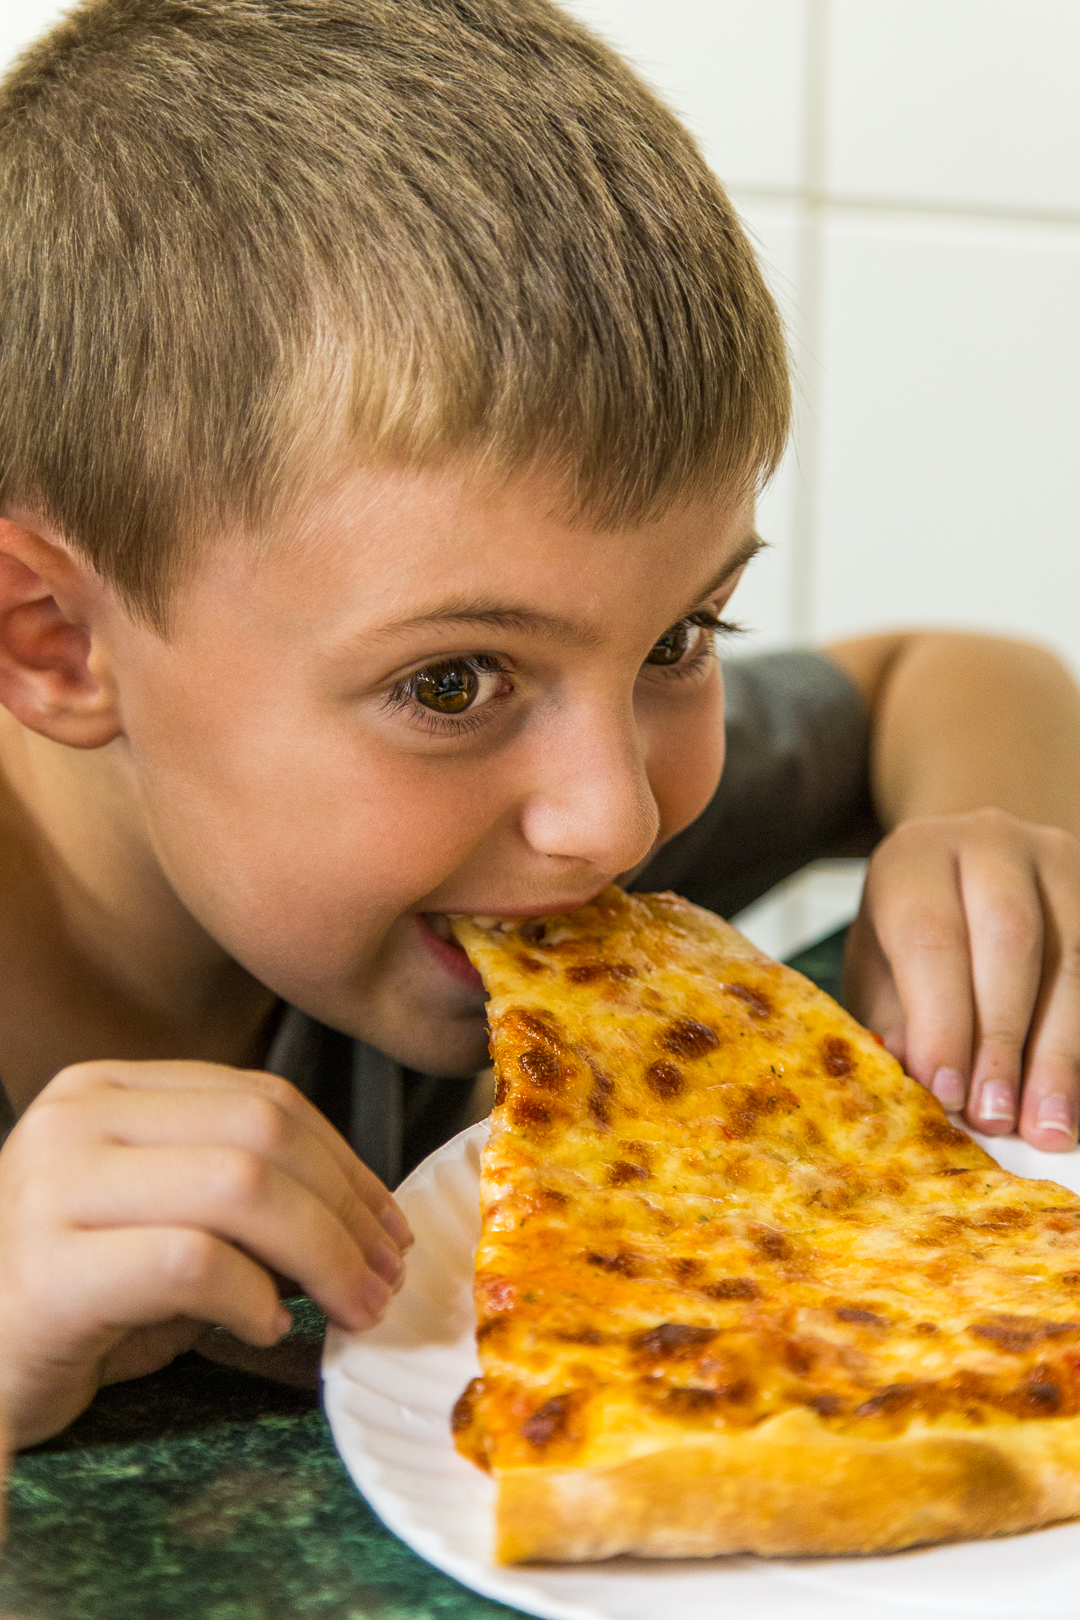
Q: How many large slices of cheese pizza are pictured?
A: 1